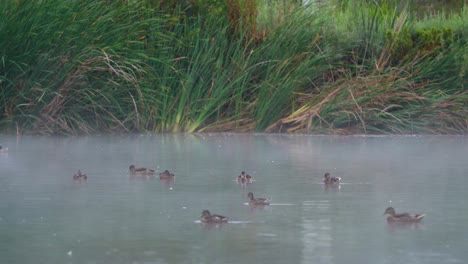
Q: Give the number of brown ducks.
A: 8